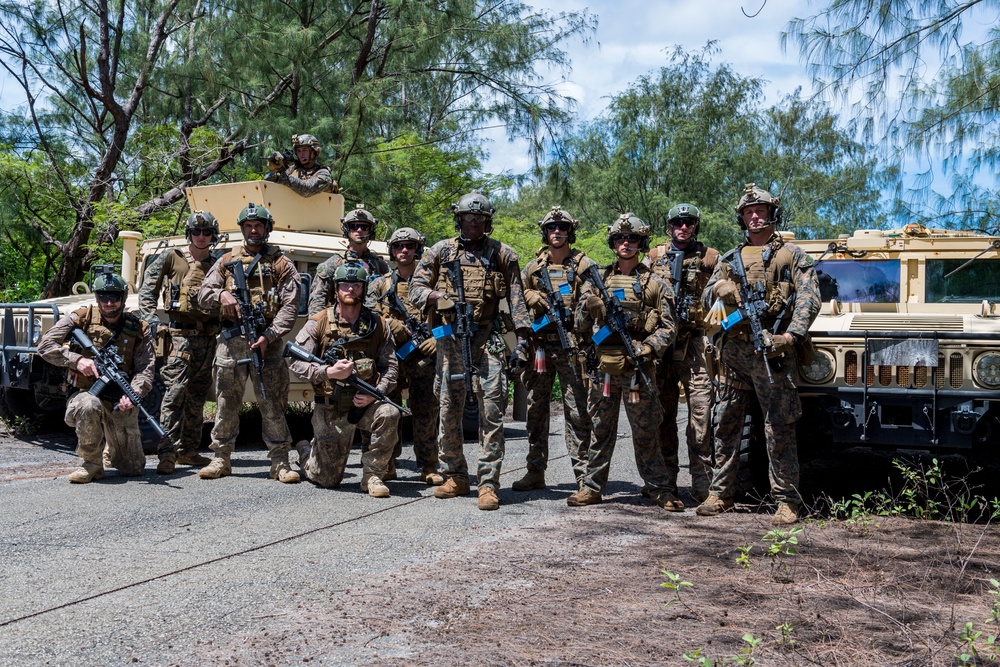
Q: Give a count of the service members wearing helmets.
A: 12